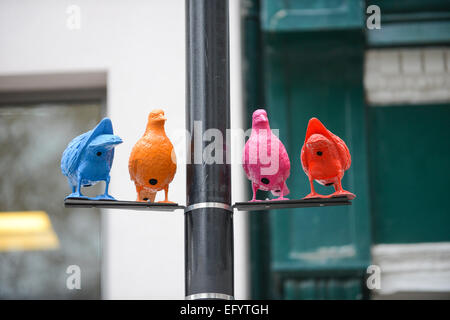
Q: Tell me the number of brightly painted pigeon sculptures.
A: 4